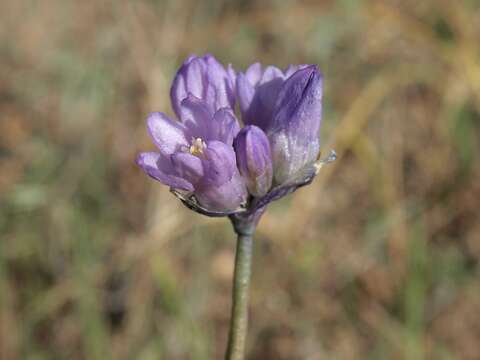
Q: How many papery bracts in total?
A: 2